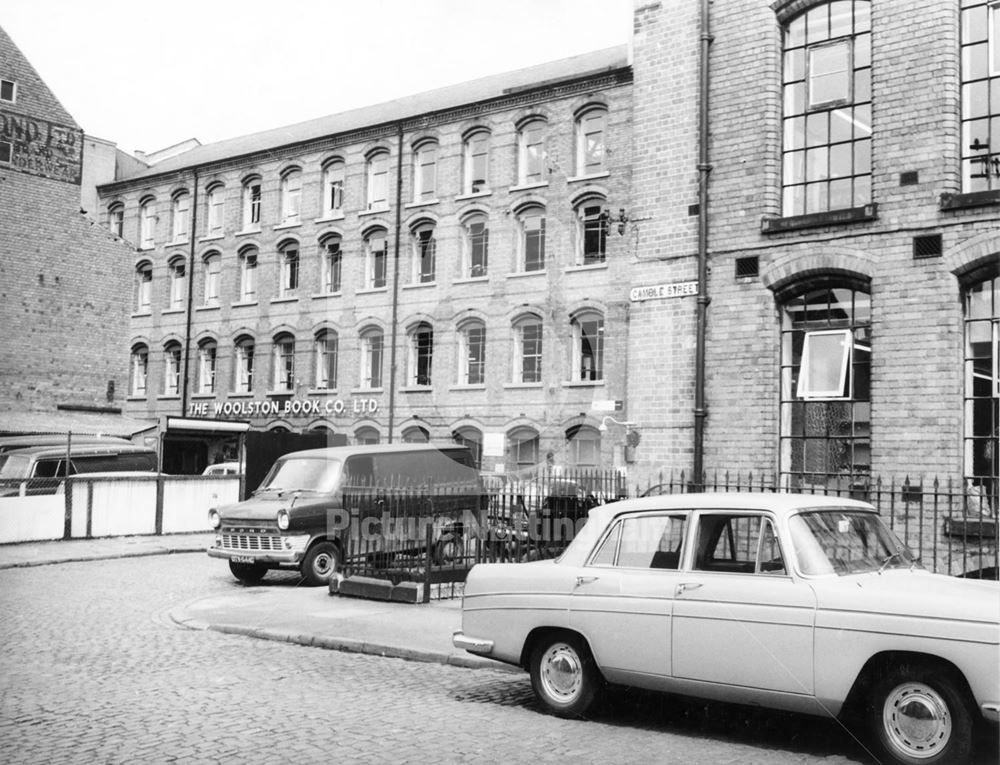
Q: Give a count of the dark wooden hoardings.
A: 1